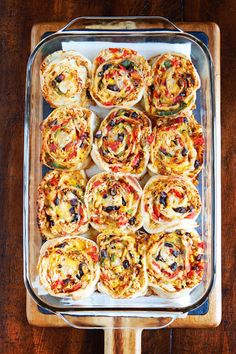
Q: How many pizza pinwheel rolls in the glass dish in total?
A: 12